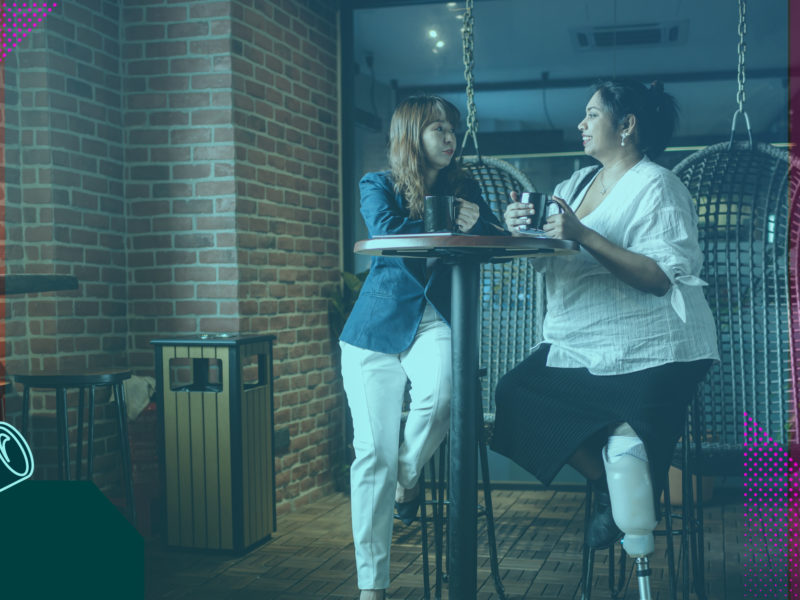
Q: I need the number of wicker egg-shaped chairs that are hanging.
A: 2